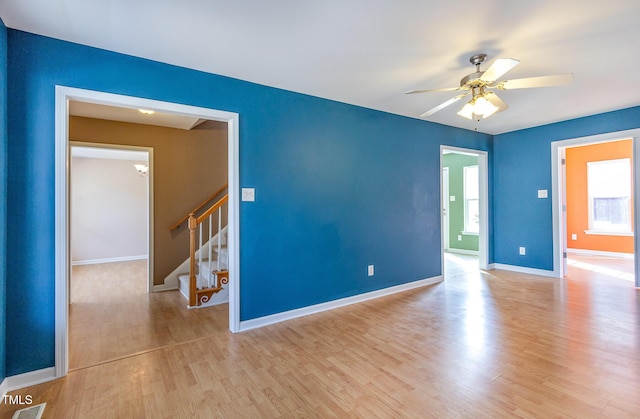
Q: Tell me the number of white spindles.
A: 3